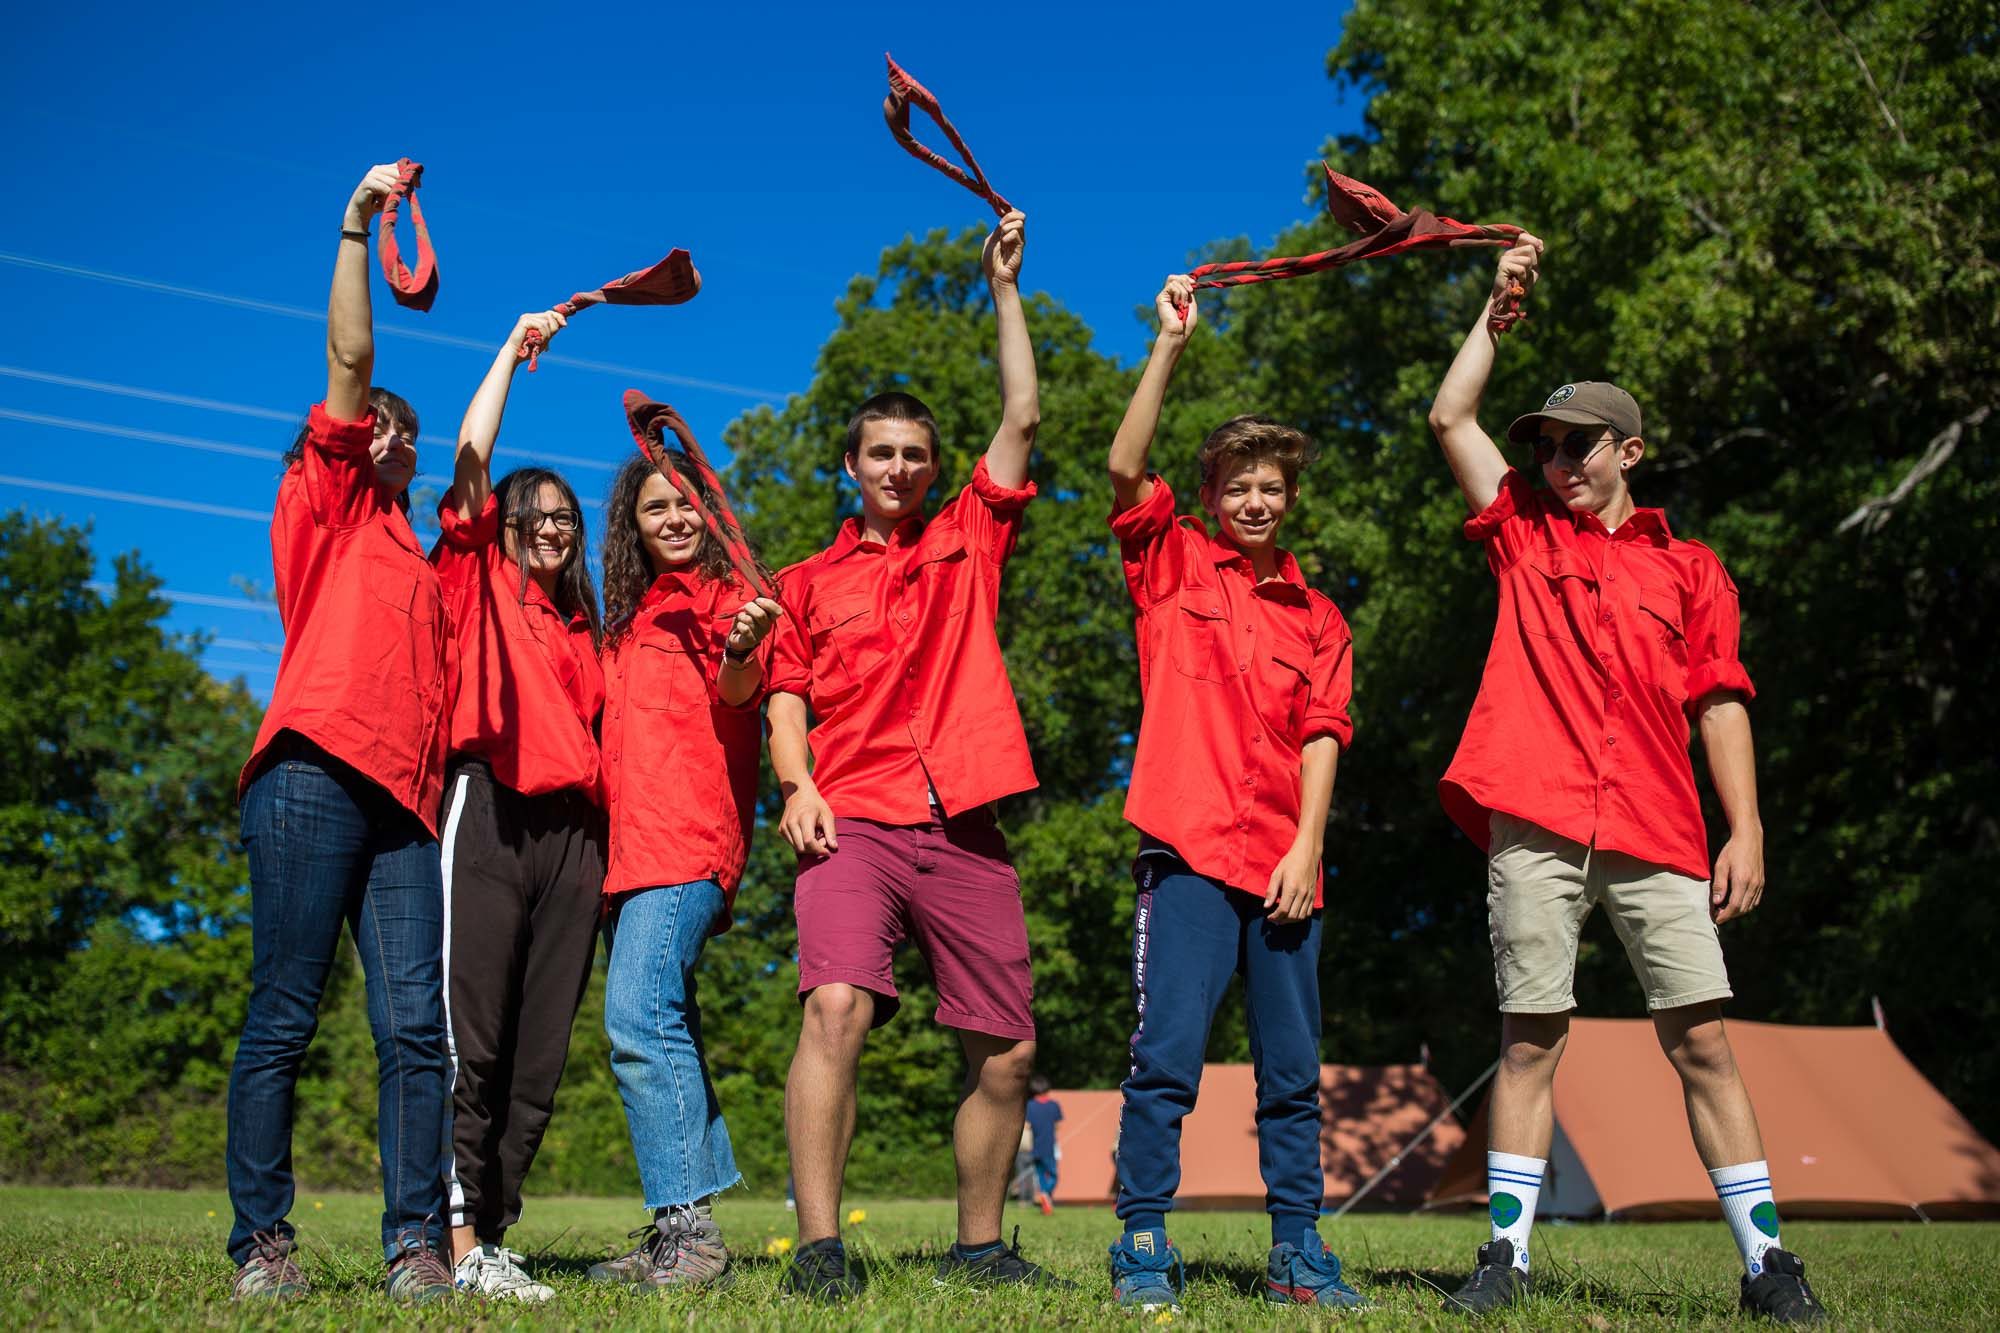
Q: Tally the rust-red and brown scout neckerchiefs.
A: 6